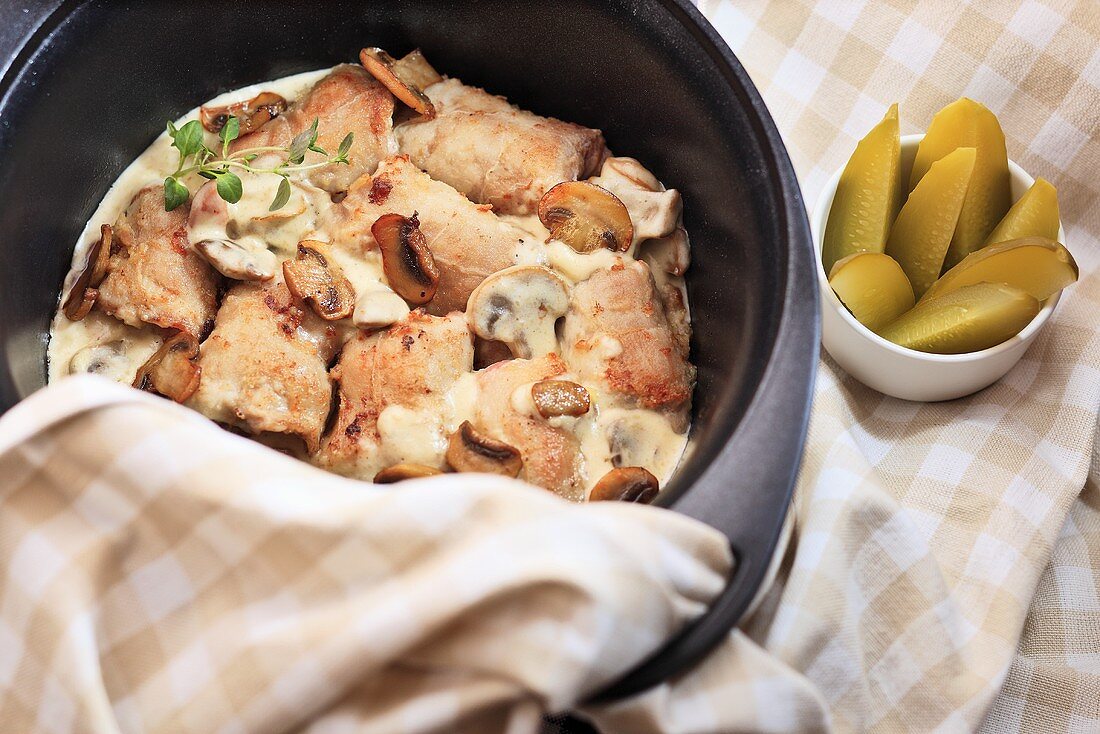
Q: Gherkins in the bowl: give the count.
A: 7